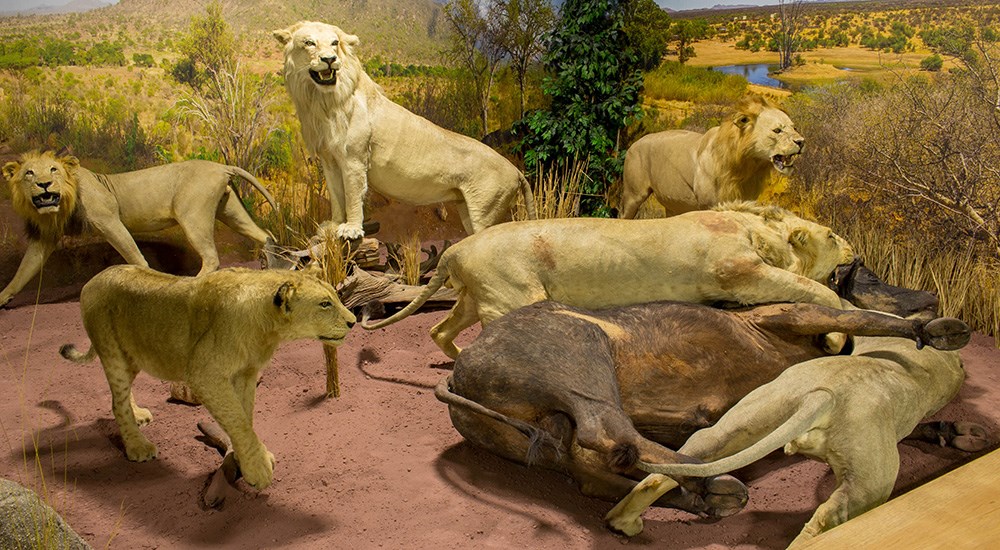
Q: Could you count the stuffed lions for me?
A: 6